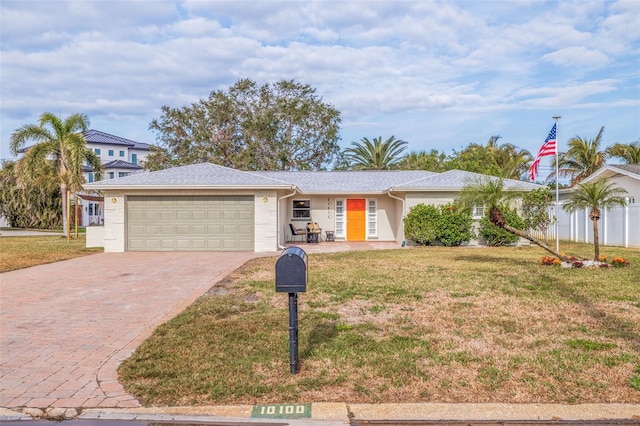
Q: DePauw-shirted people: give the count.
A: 0